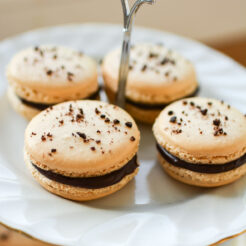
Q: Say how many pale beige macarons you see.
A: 4